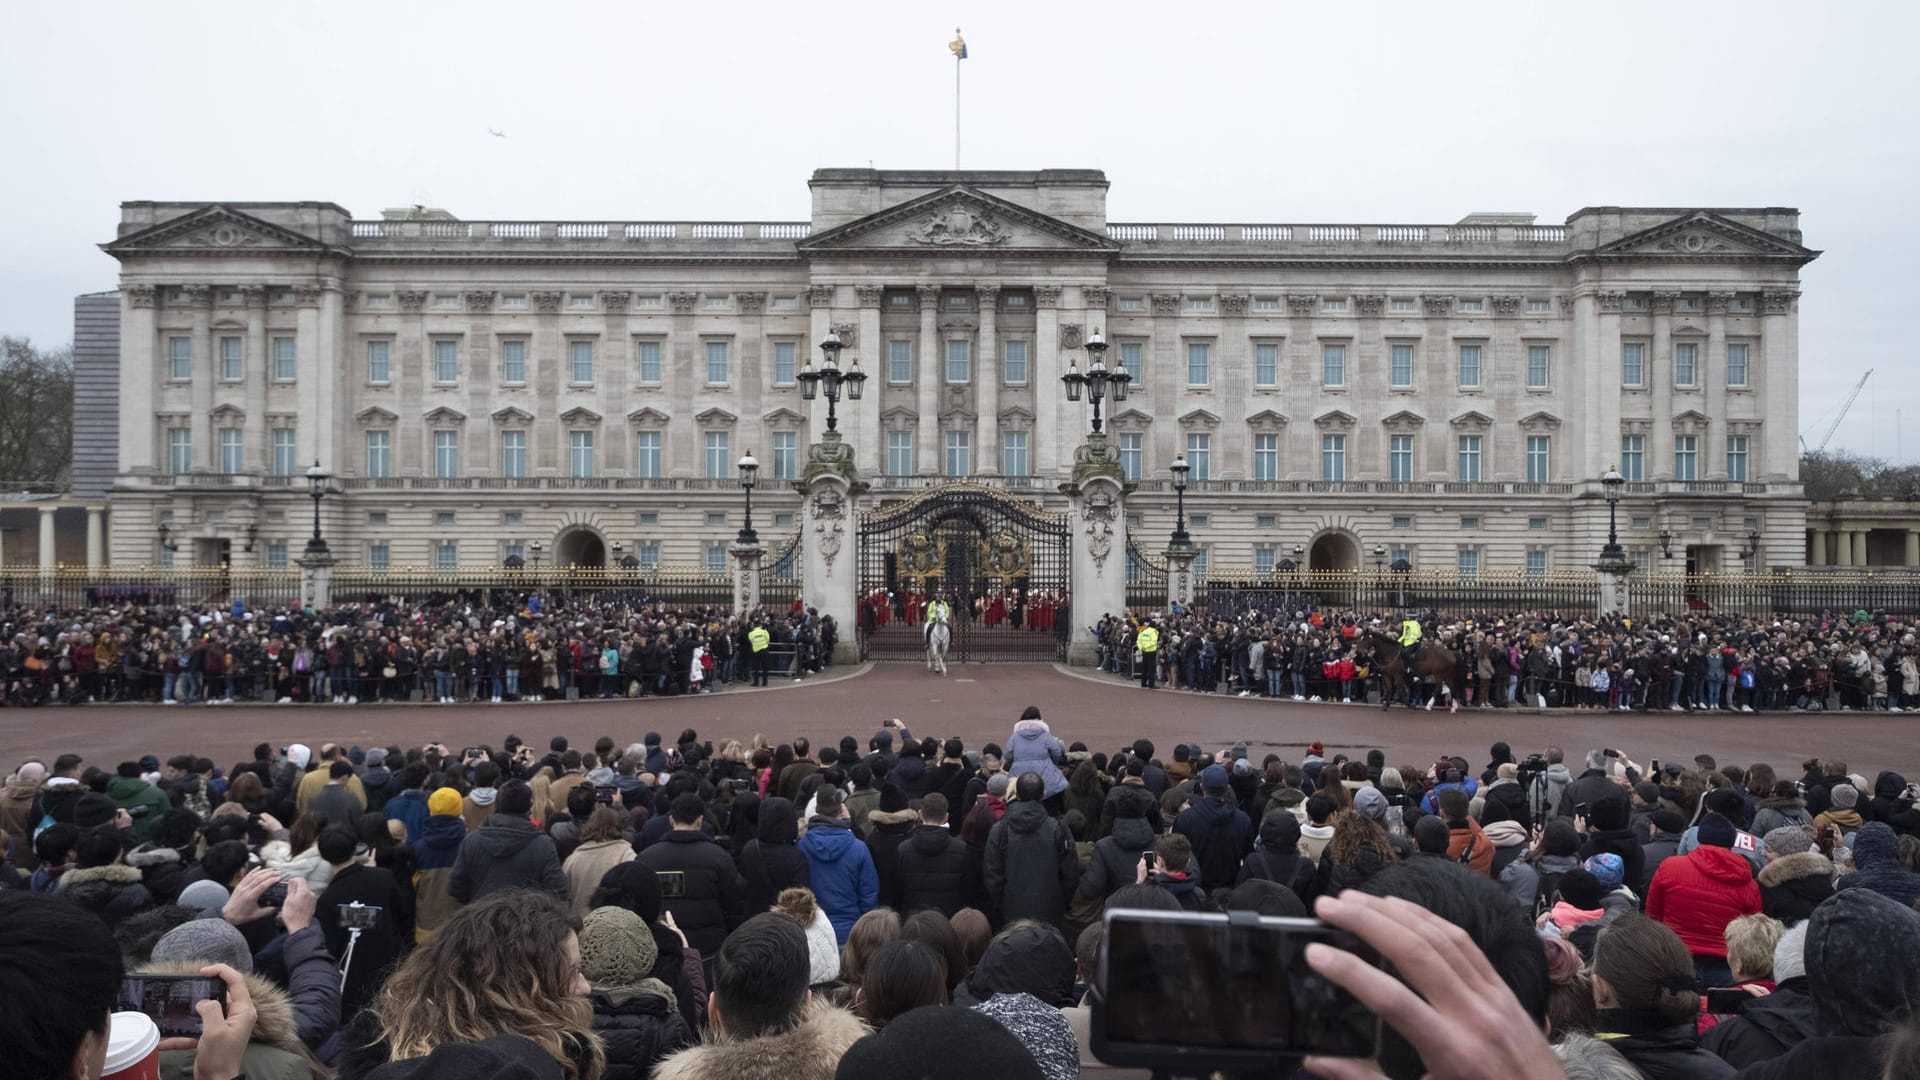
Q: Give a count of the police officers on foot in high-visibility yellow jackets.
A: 2